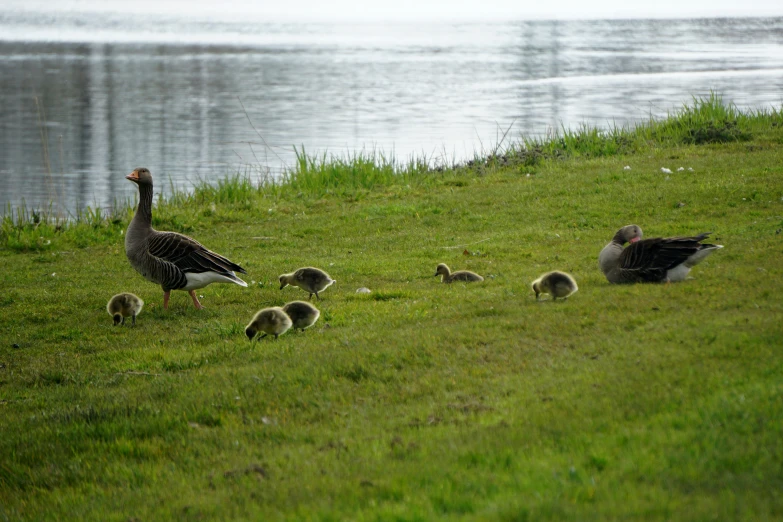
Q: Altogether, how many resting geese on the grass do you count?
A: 1